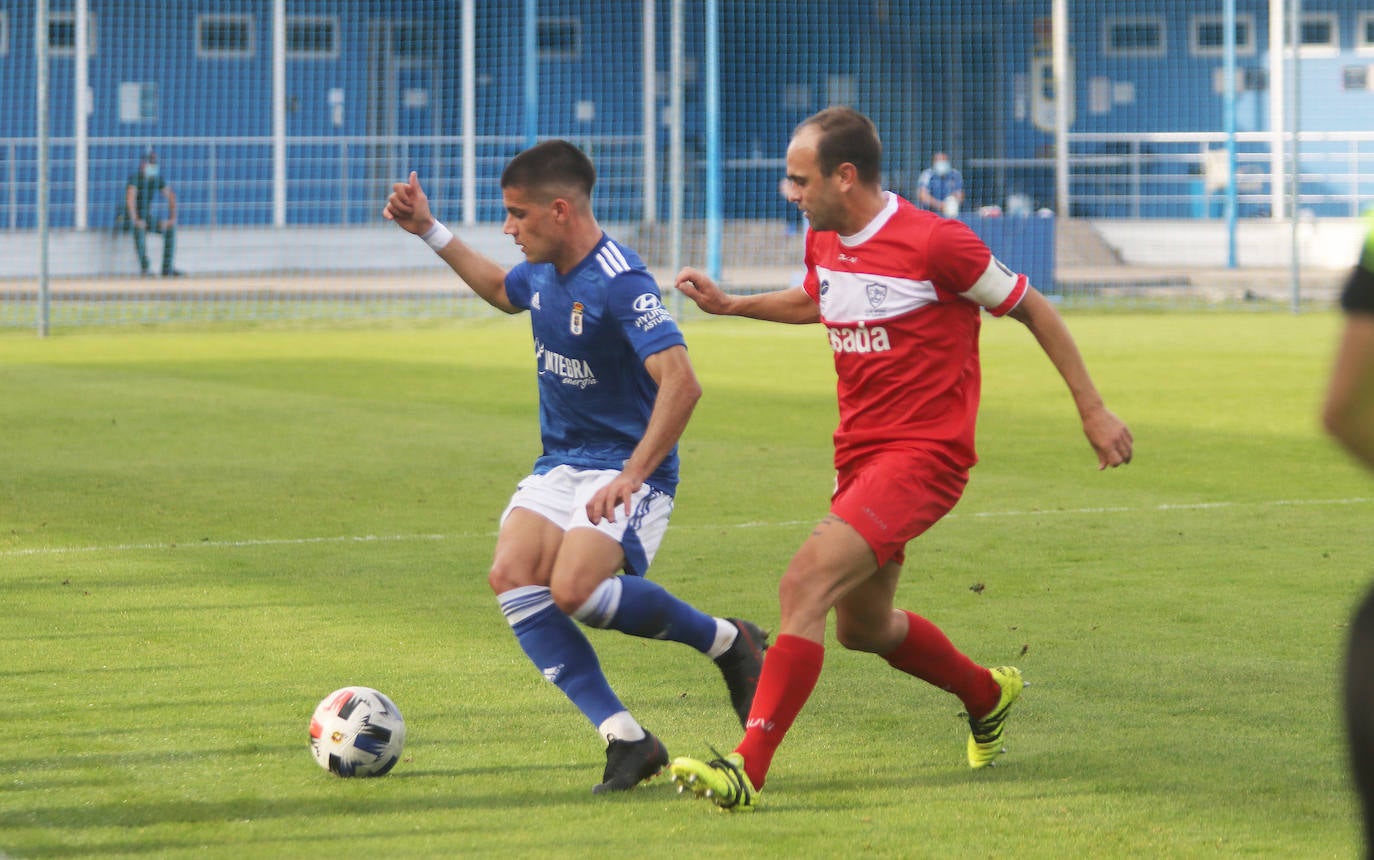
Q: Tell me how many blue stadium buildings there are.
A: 1